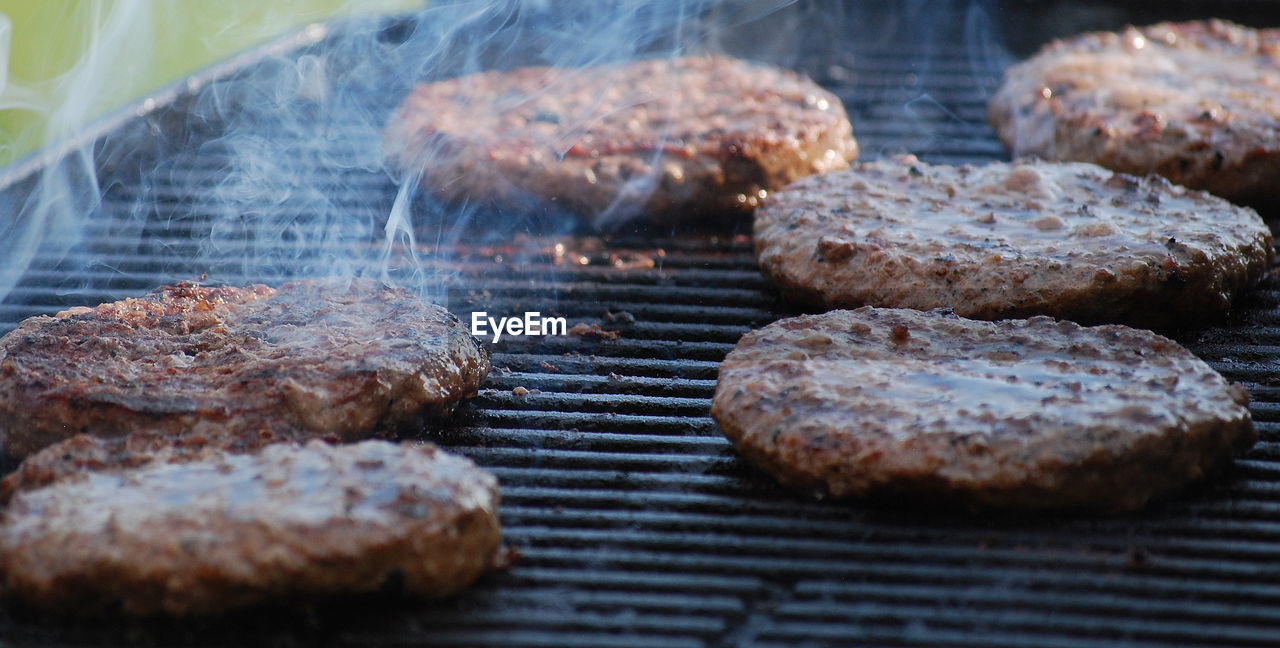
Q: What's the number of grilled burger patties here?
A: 6